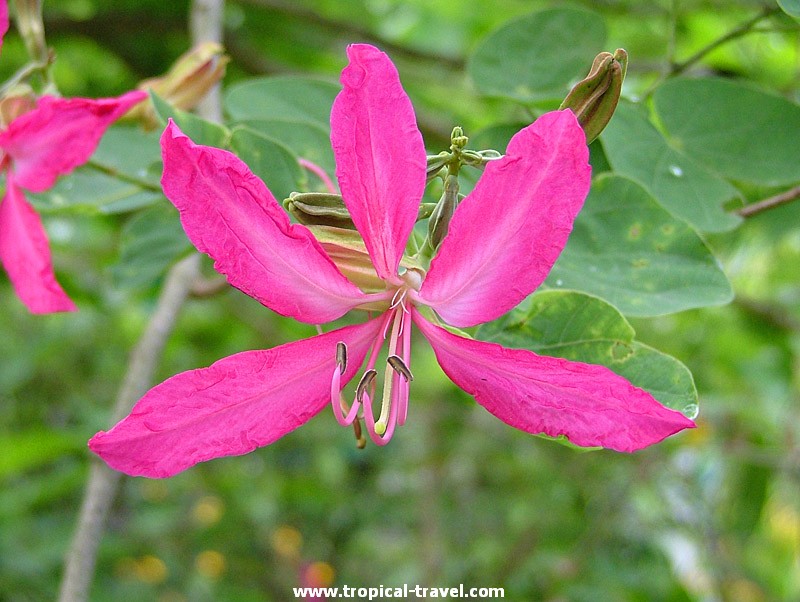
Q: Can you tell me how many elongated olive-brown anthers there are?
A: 3